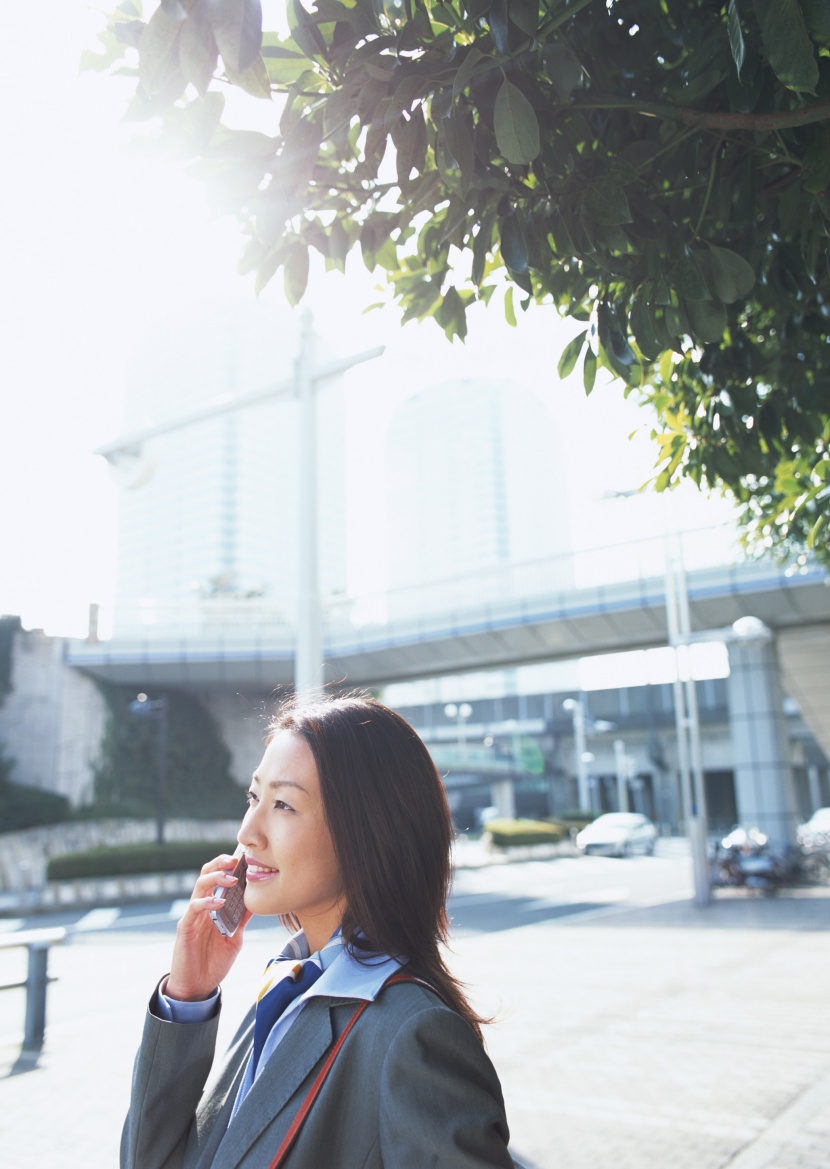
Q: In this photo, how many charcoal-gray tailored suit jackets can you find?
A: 1